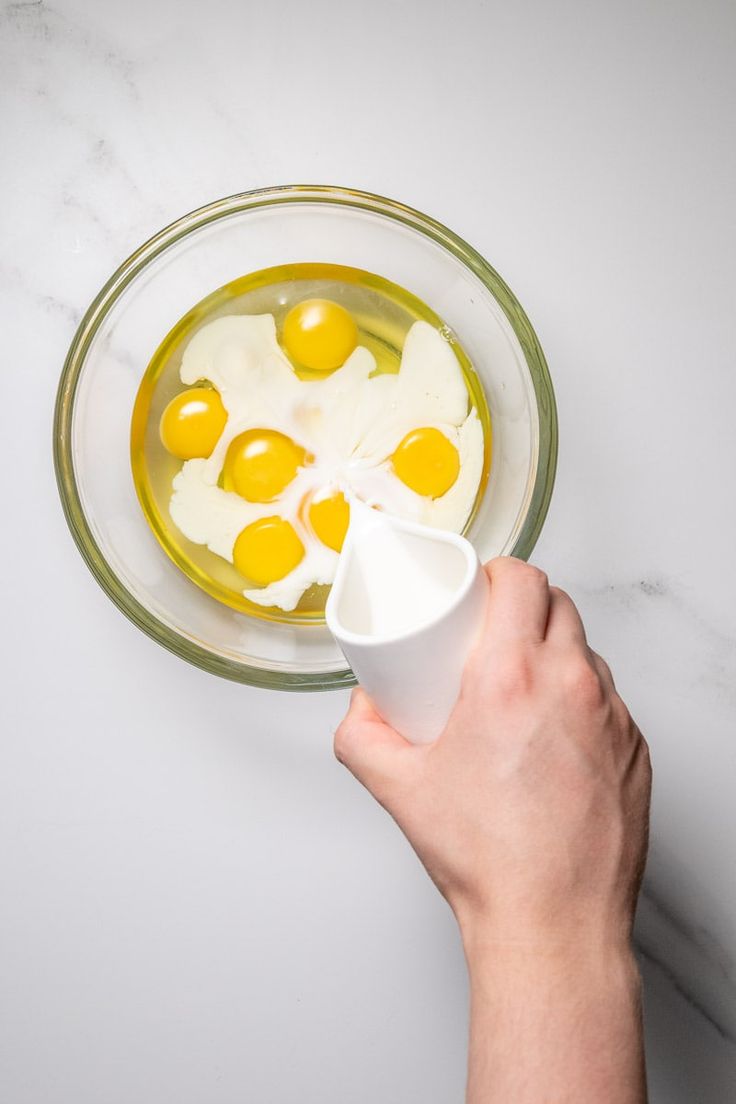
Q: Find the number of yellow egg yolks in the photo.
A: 6